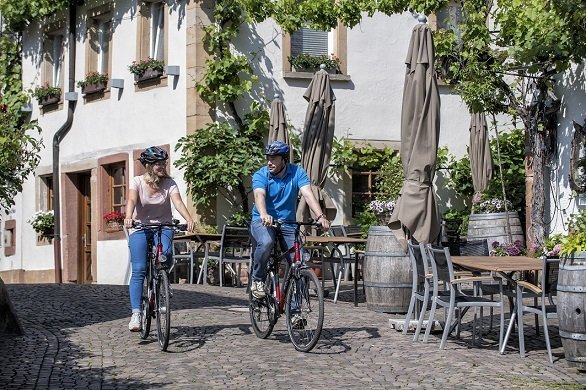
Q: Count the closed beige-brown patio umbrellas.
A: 4